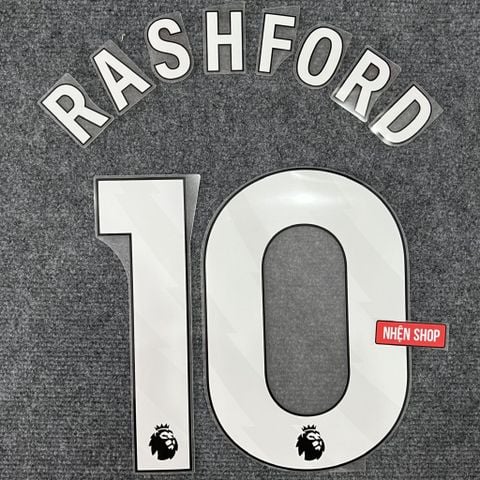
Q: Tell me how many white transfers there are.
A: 10